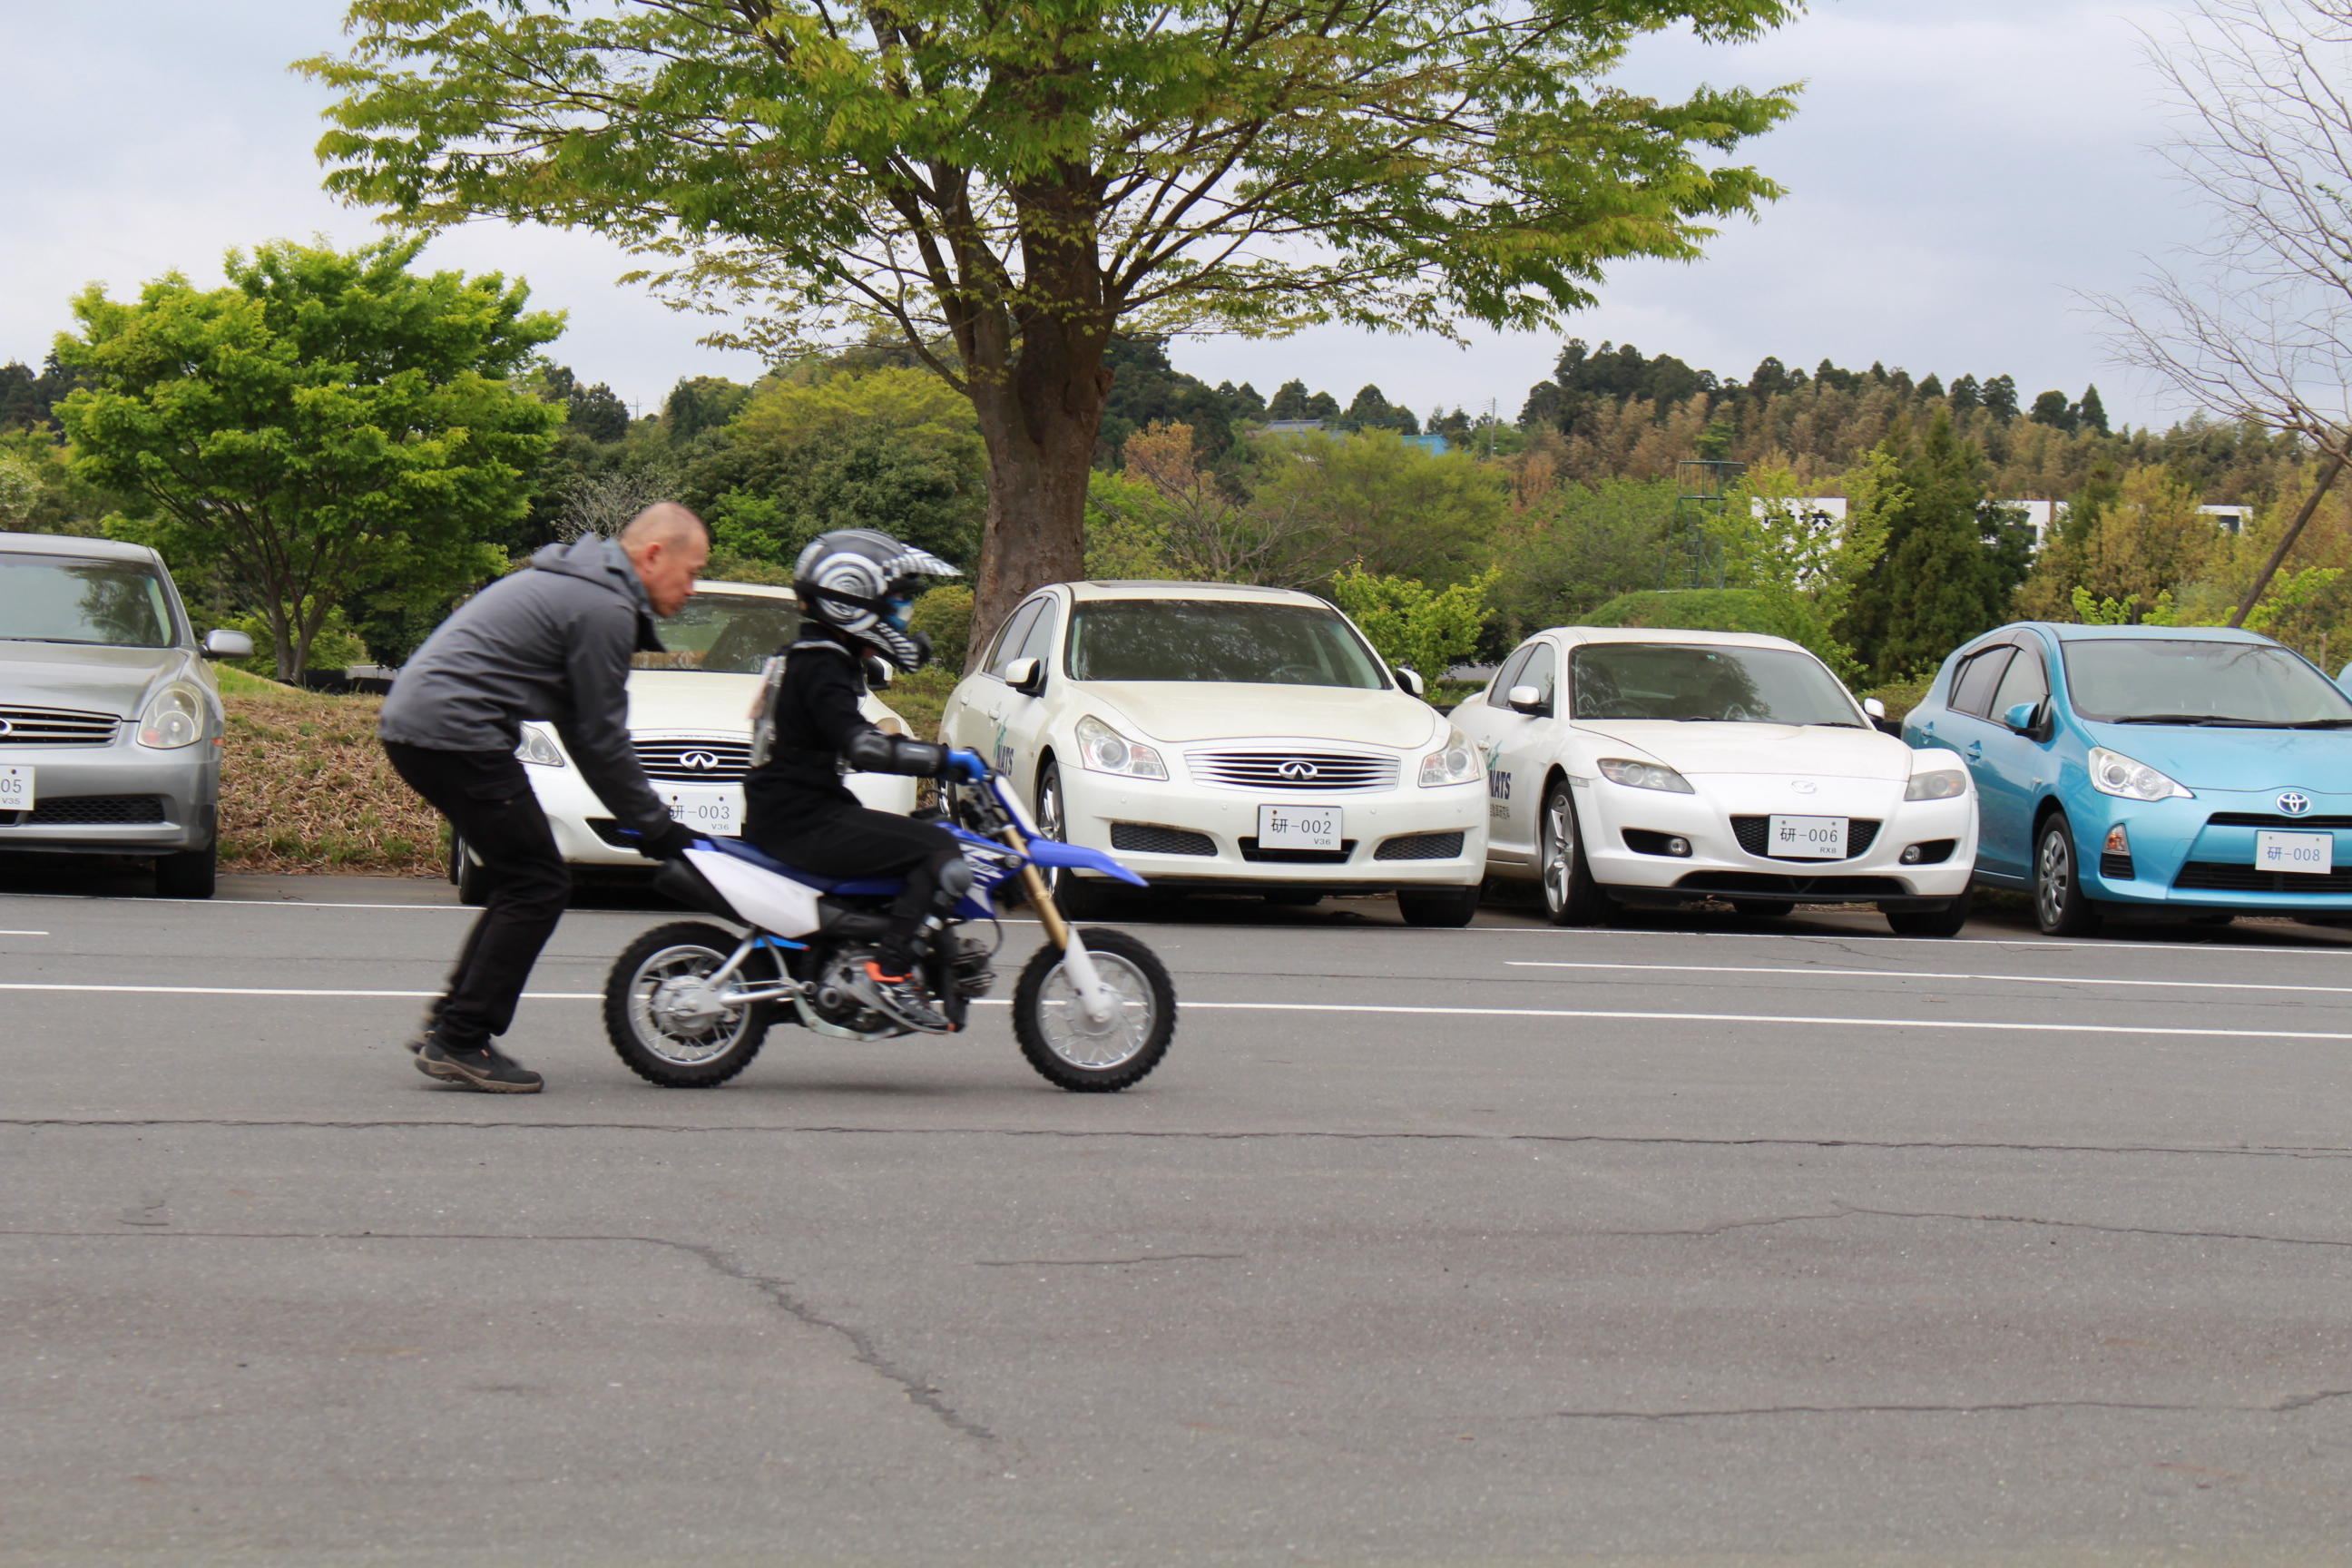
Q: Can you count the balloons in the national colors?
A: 0